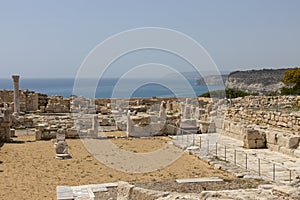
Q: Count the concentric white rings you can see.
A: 2